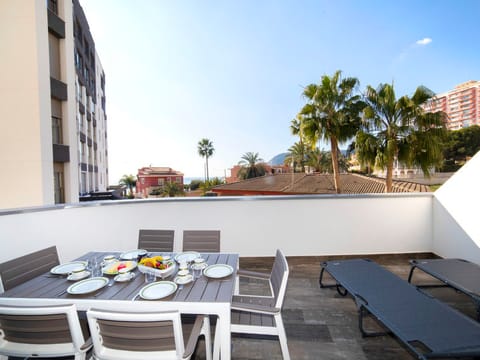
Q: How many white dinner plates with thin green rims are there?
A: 6